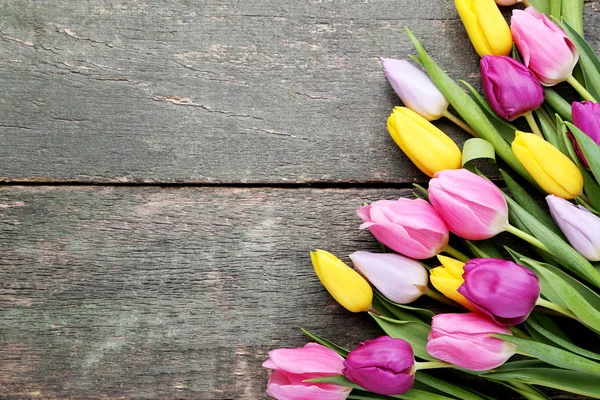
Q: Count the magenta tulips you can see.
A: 4